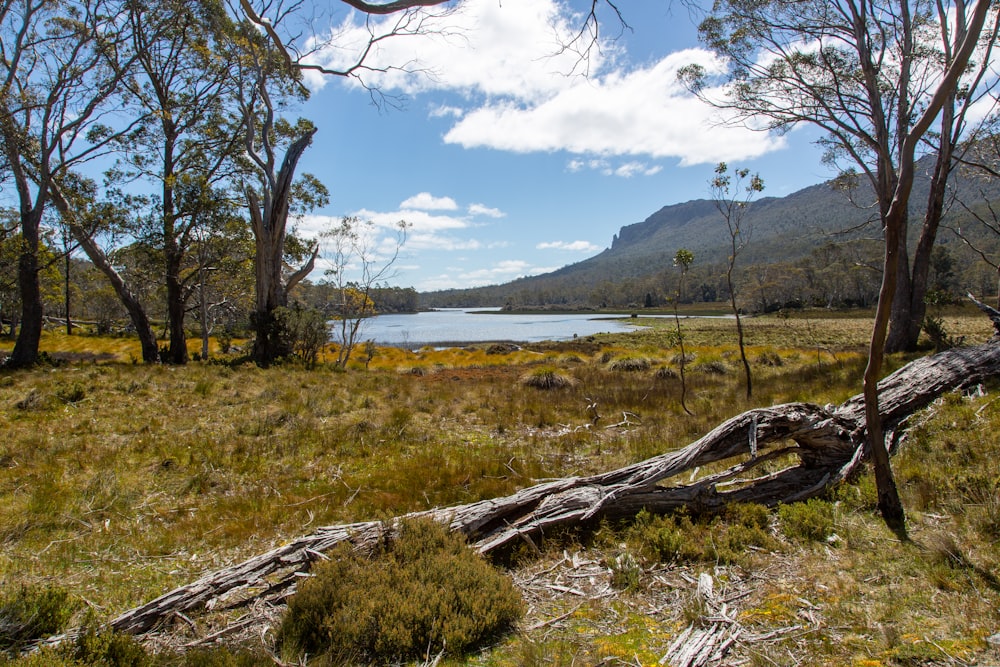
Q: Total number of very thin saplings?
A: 2